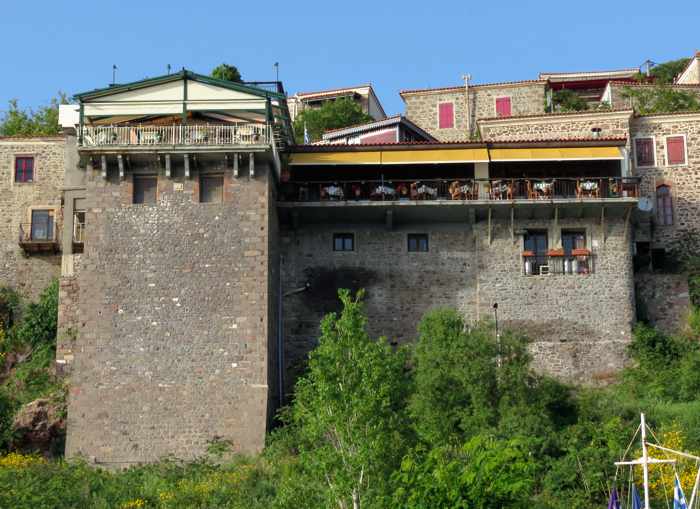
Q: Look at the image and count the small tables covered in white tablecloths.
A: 7